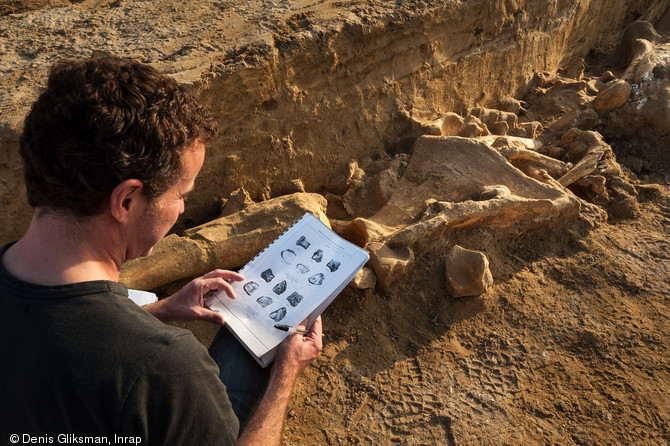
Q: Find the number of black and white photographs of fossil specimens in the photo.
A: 12